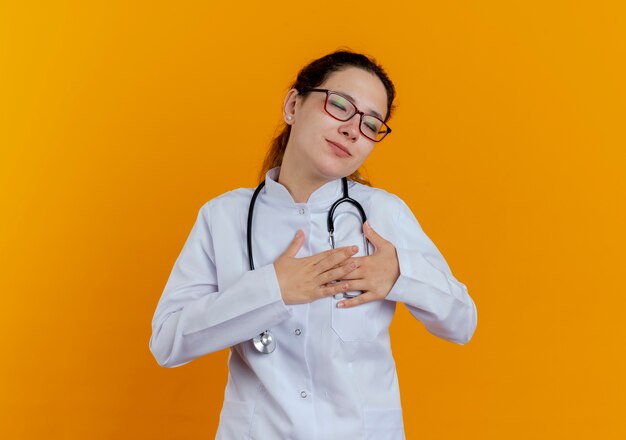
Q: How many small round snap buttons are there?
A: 3